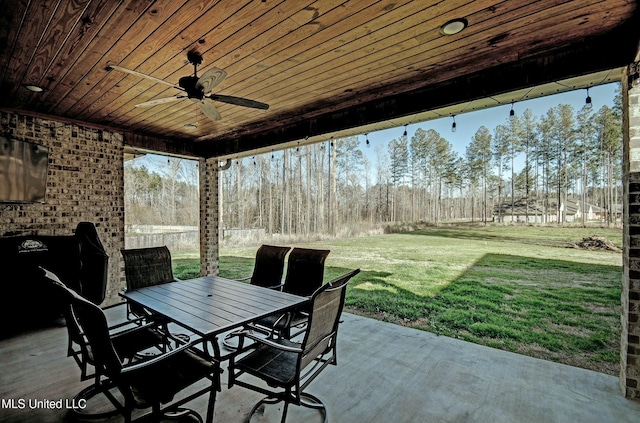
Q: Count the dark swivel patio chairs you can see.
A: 6